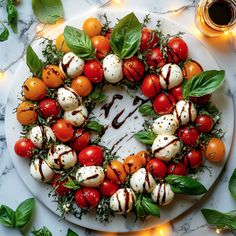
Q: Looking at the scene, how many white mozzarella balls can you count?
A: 15